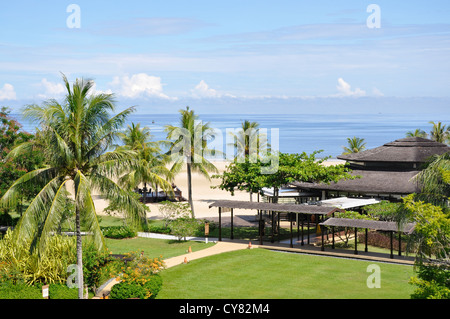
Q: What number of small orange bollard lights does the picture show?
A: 3